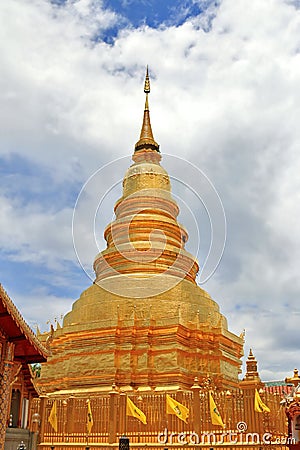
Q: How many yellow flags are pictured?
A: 6